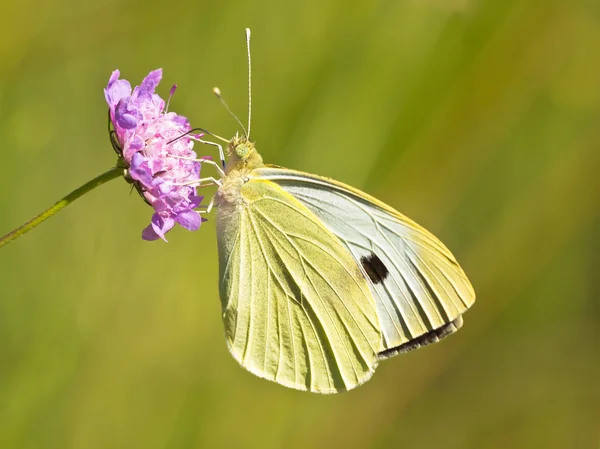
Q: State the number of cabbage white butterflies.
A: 1